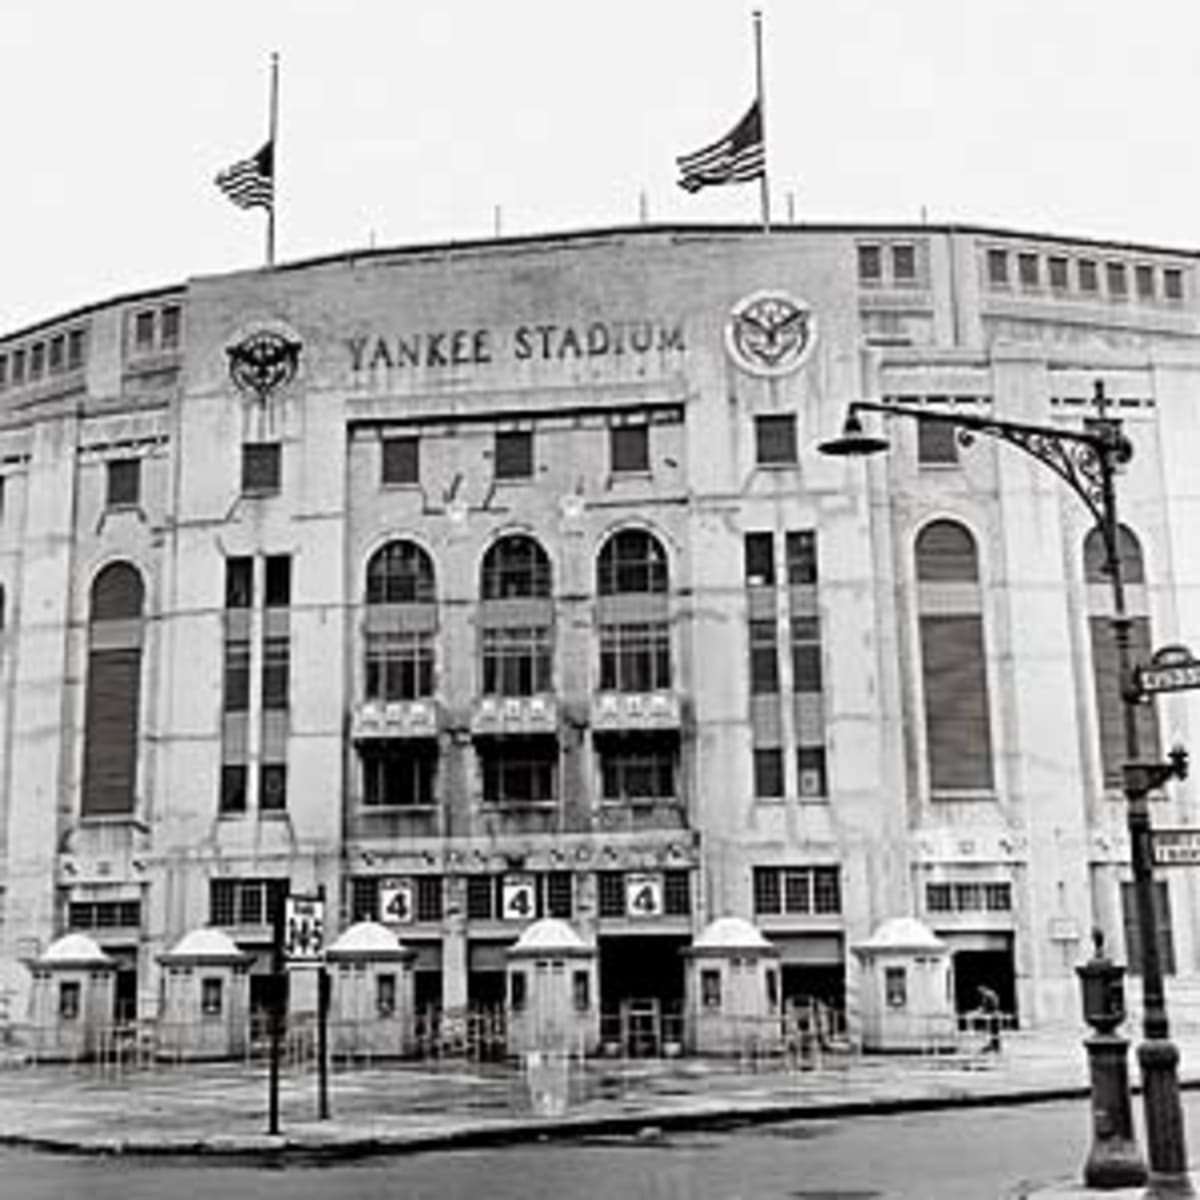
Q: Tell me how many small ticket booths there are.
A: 6